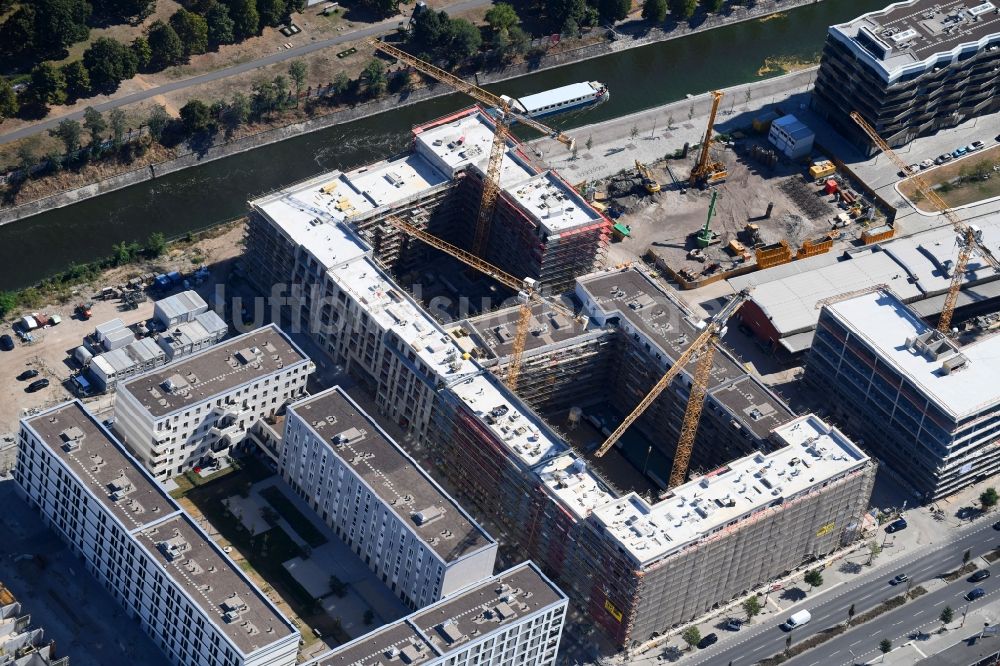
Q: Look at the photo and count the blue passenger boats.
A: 1